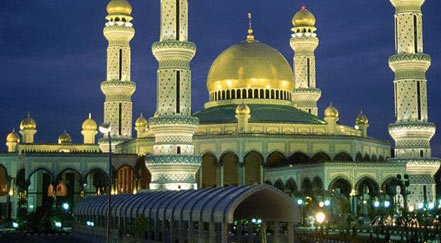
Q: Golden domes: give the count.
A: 11